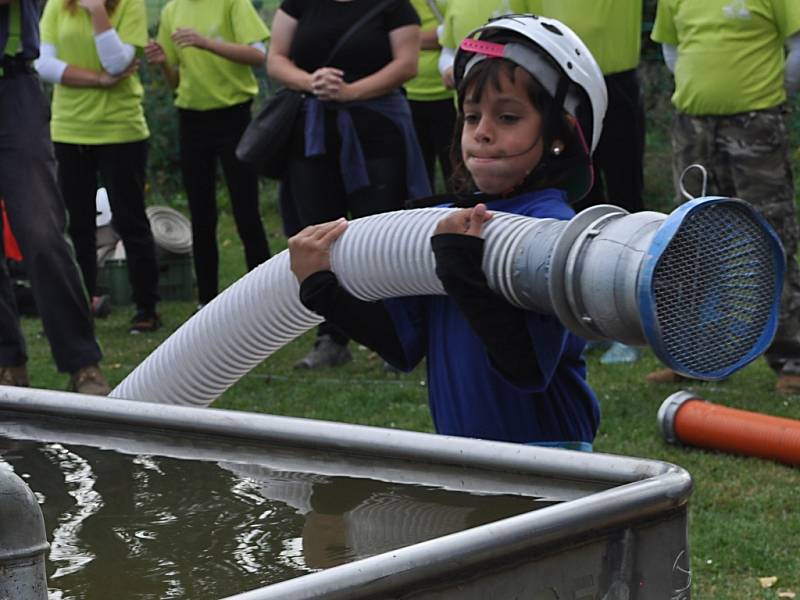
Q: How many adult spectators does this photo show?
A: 8